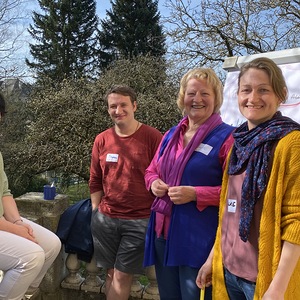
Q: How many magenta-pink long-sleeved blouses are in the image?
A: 1